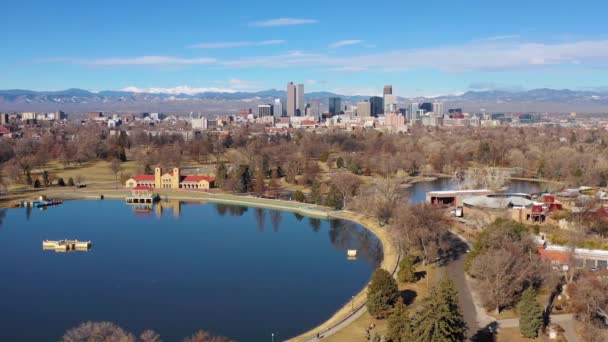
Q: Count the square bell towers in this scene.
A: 2